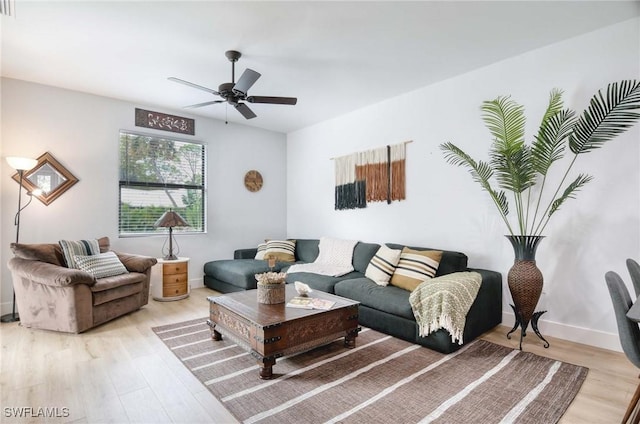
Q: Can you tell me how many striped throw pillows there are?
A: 6